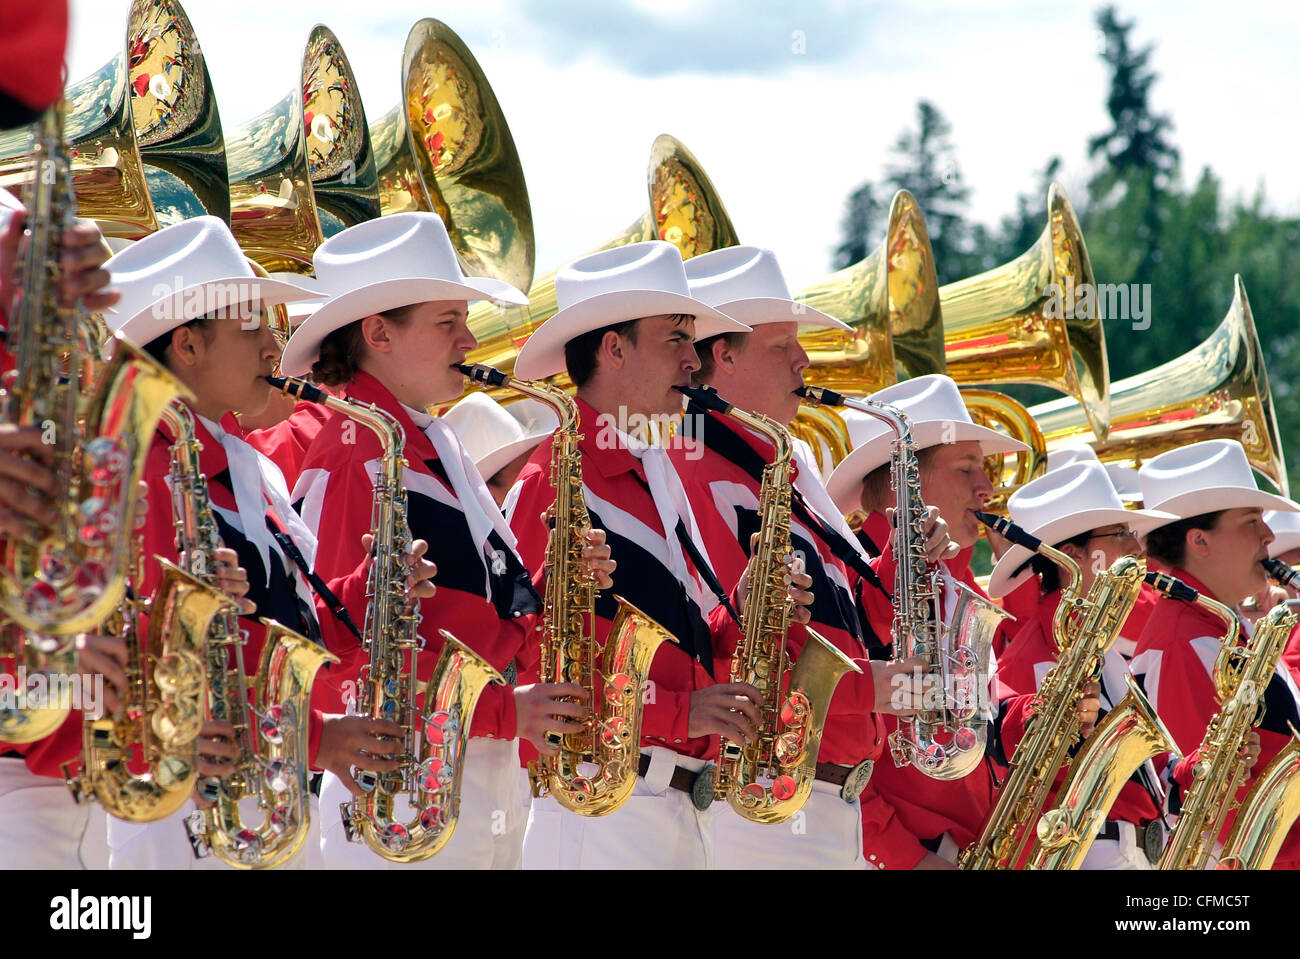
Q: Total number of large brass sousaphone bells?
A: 7